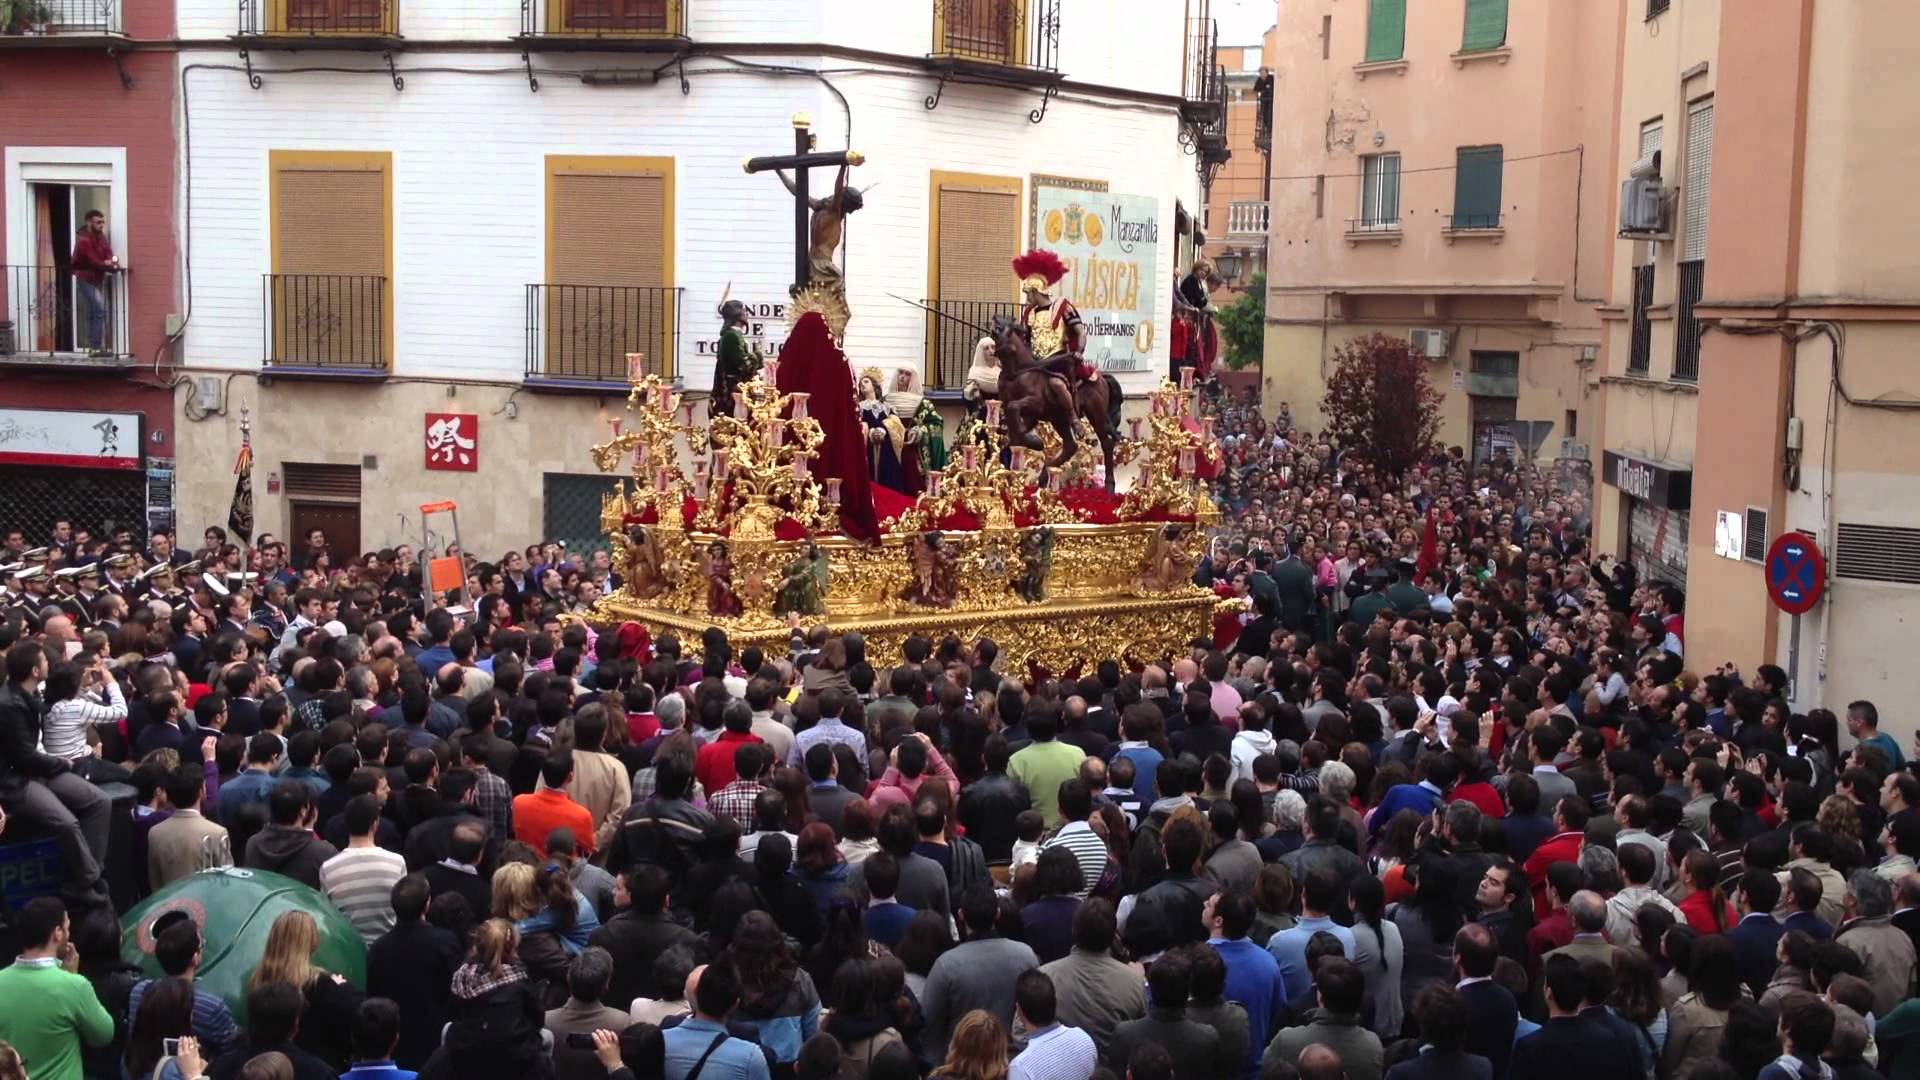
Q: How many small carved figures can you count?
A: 6